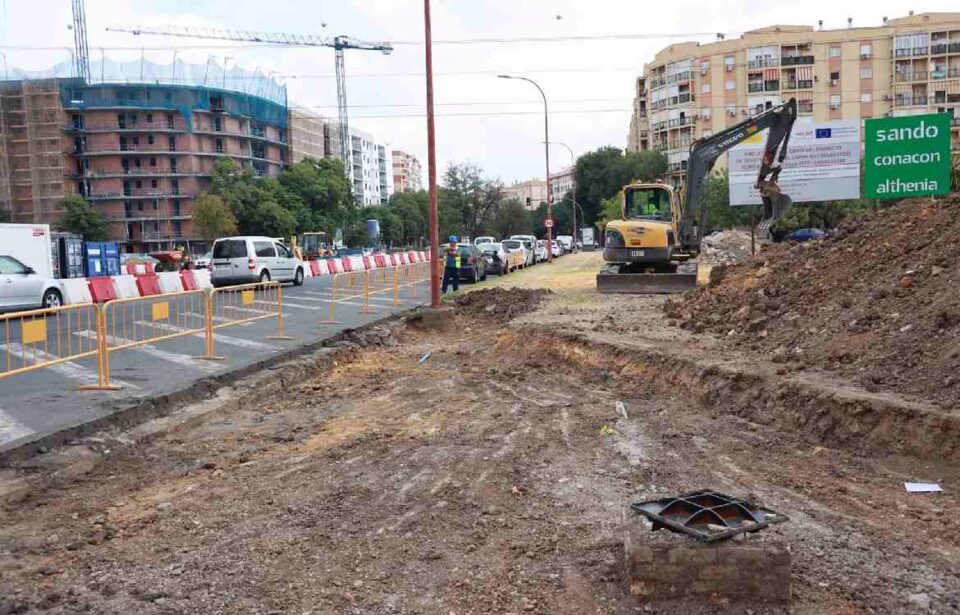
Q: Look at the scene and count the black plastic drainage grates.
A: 1